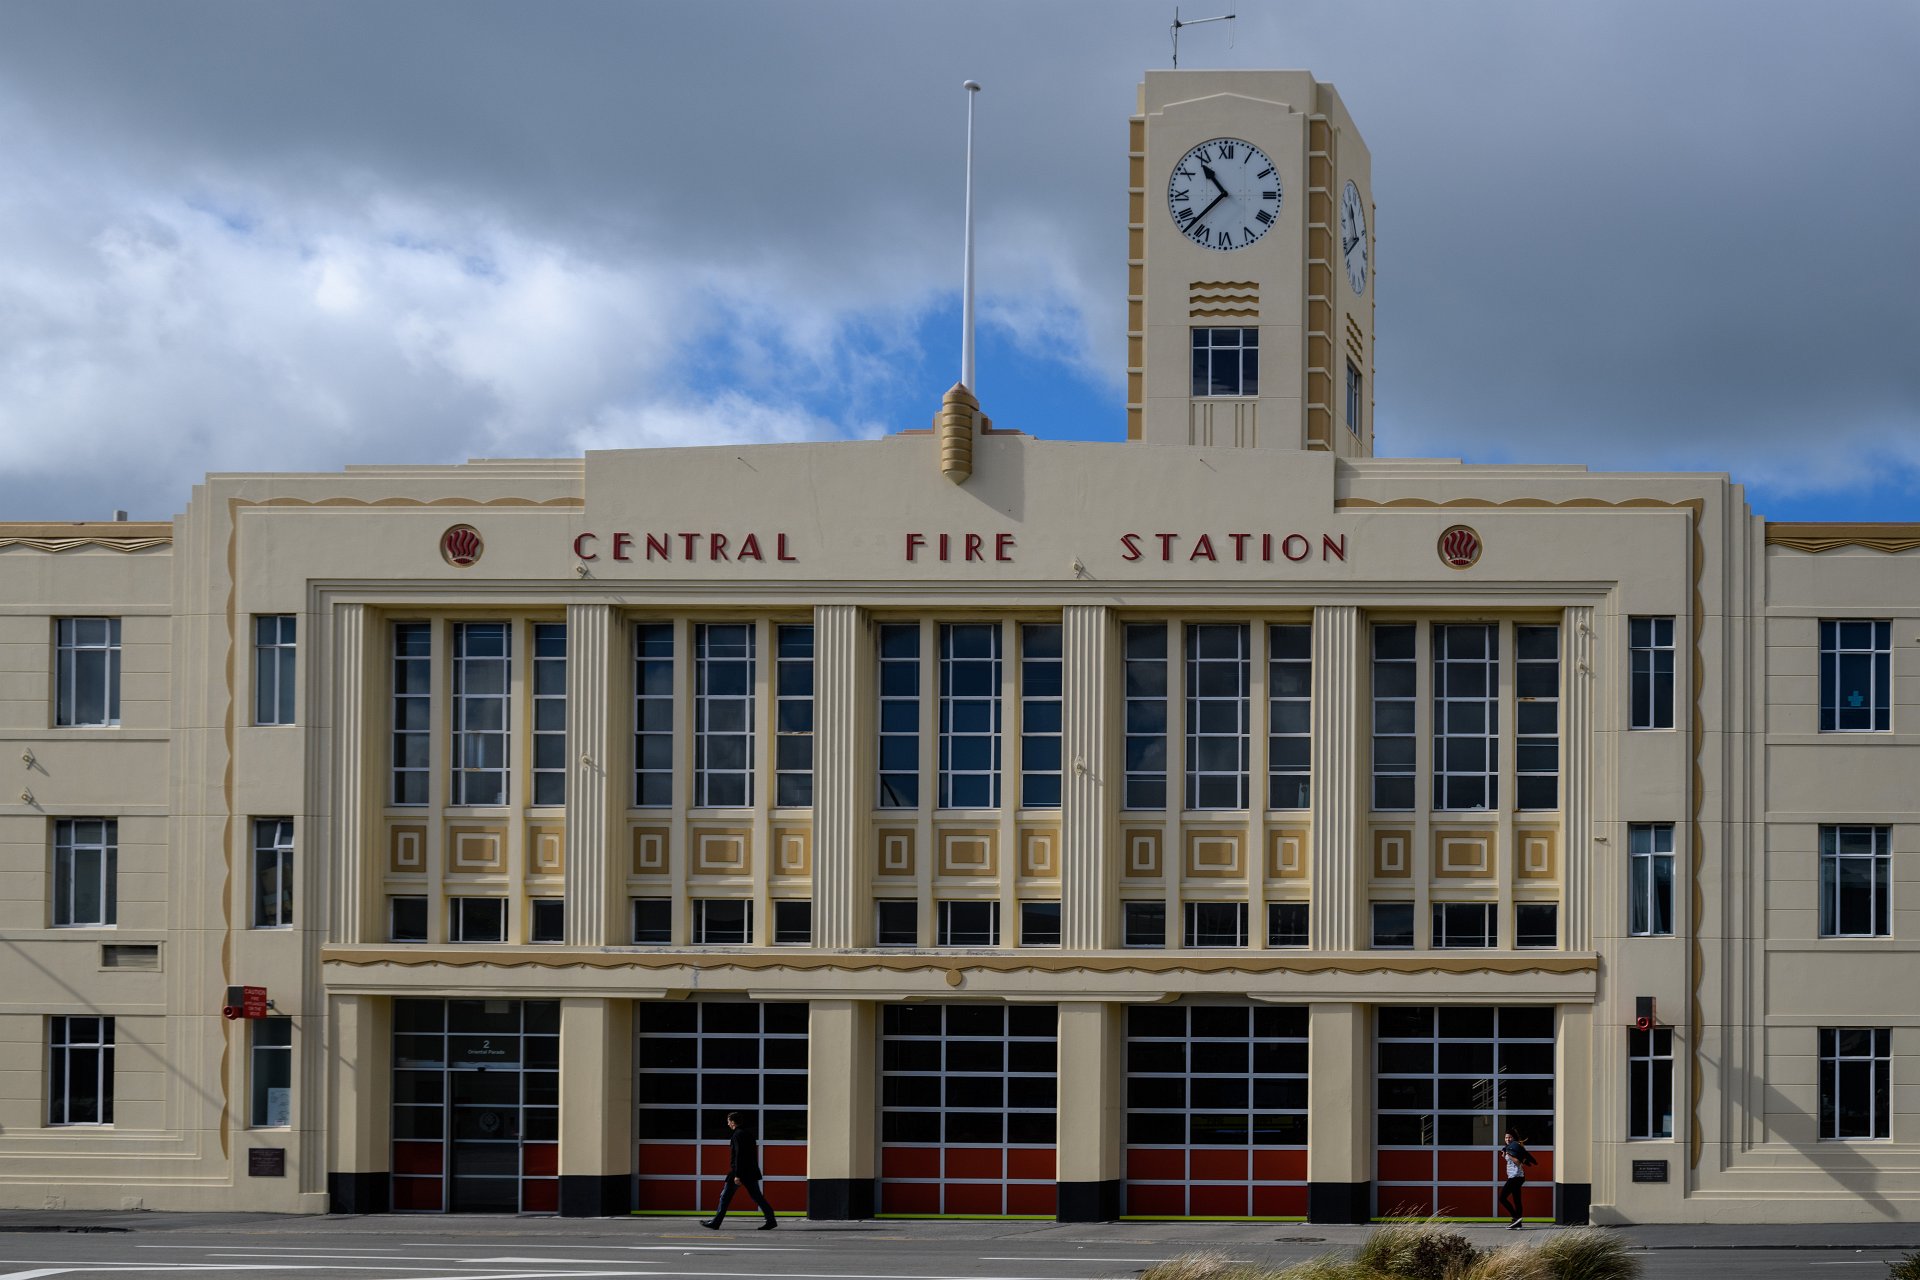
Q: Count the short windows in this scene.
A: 15